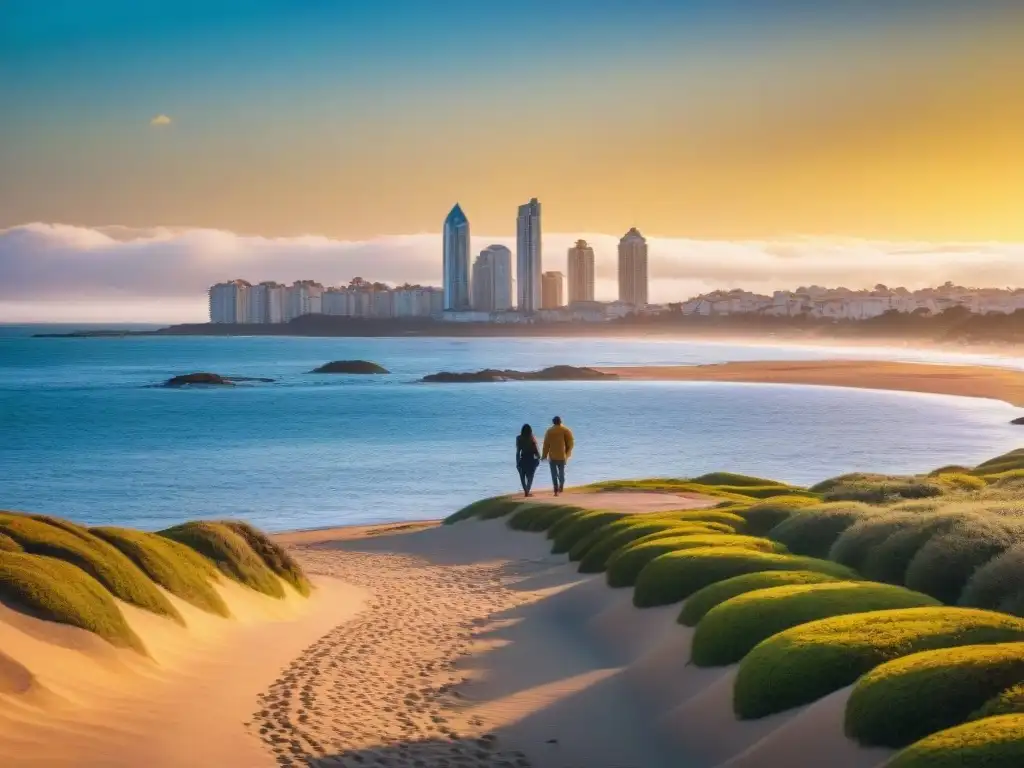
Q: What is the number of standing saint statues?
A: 0